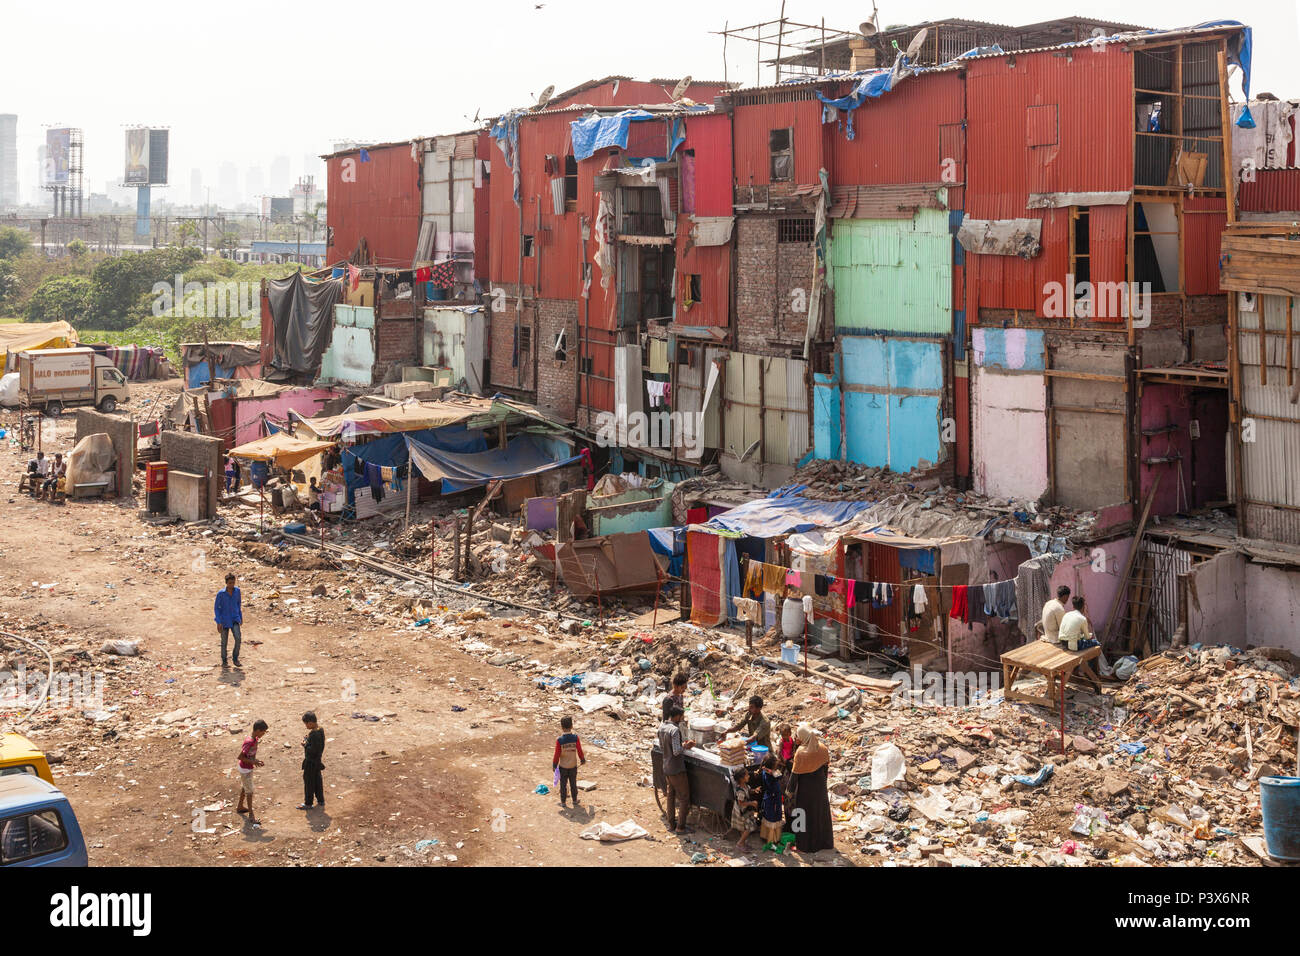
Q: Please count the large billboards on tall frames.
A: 2